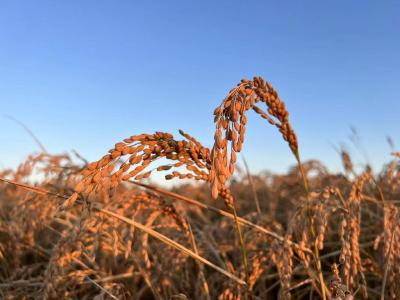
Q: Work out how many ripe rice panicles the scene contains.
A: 2